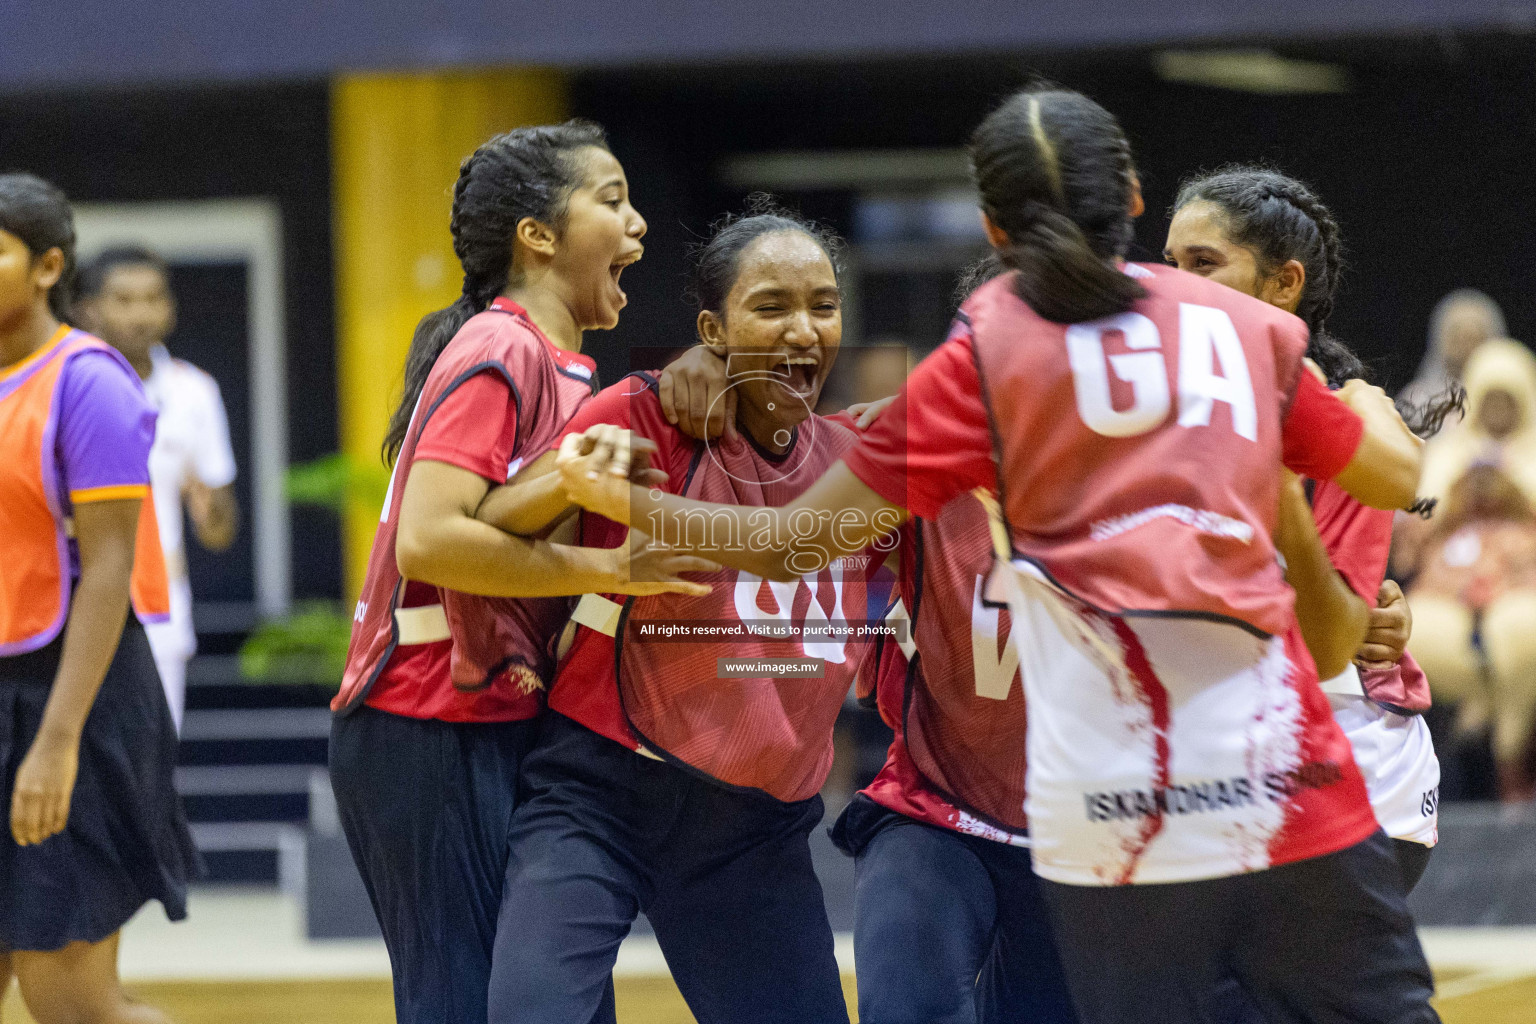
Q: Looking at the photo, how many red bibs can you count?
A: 5